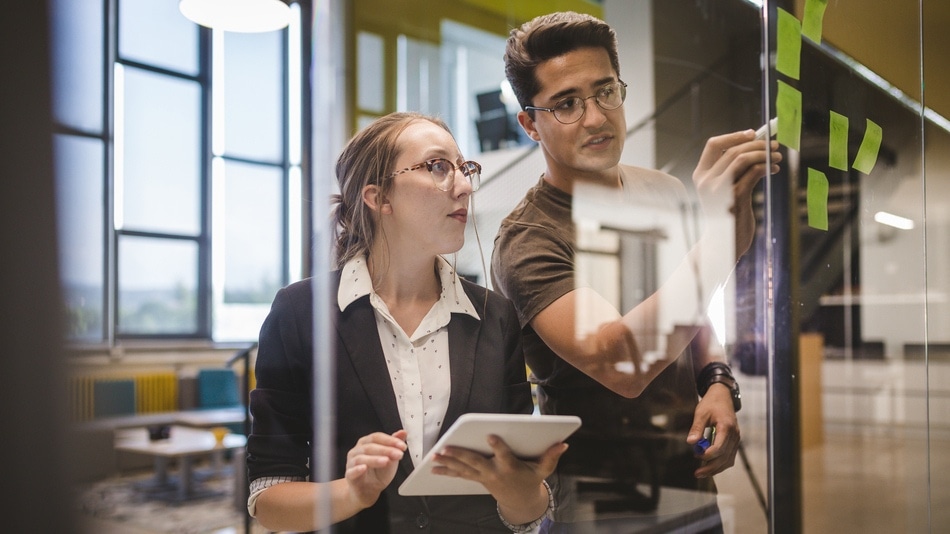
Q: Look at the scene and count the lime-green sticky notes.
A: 6